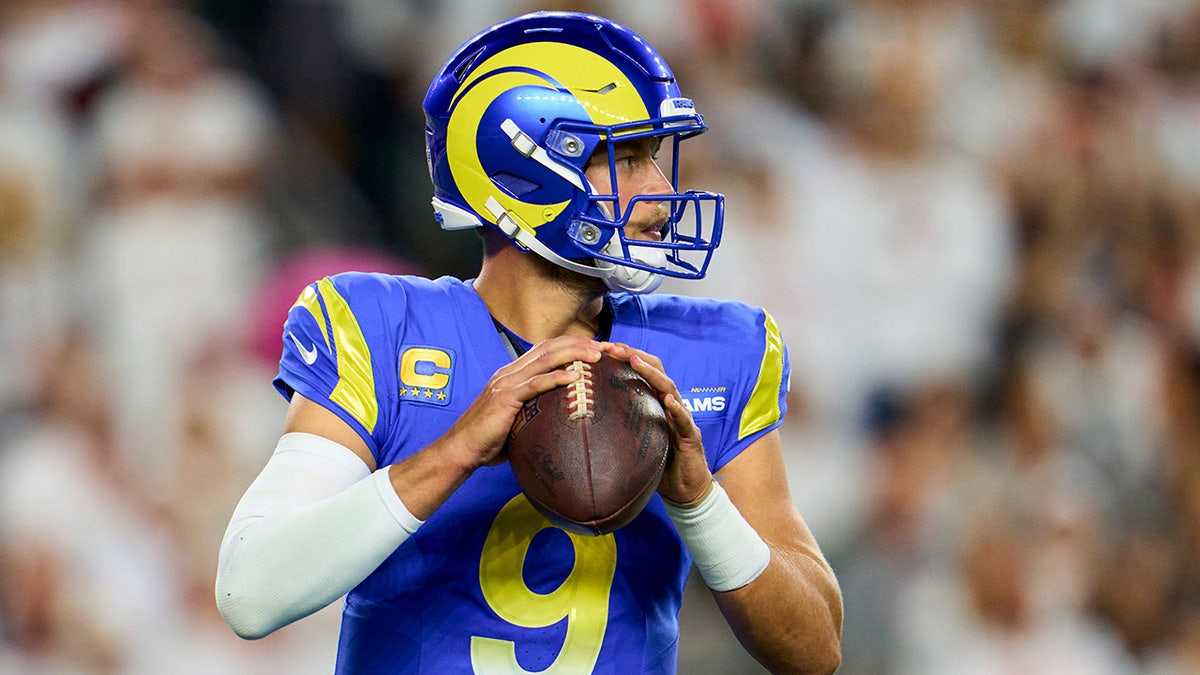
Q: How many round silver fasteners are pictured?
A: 2